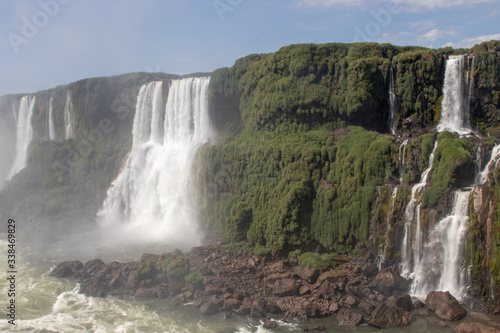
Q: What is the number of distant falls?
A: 3